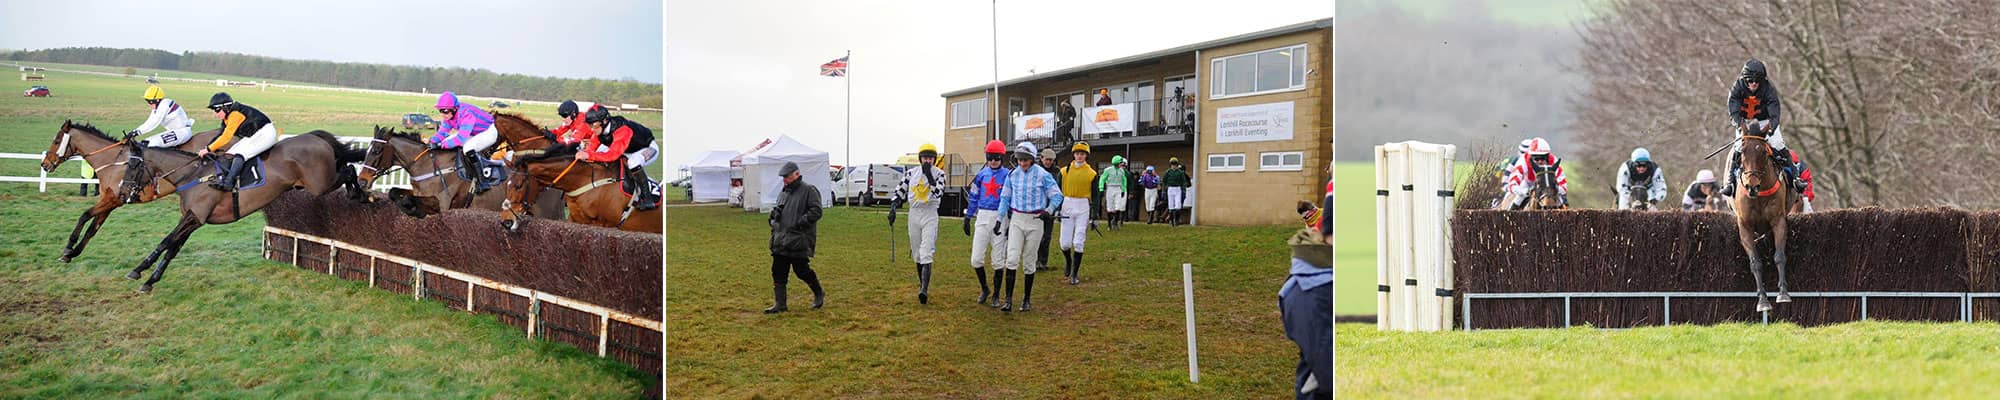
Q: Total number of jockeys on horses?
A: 11